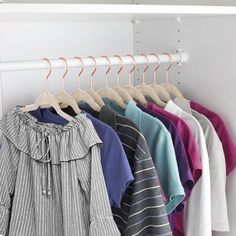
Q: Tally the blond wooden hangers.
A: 10